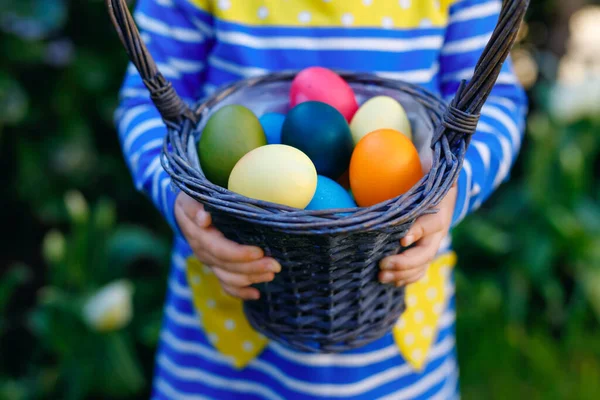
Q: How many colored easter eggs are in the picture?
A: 8